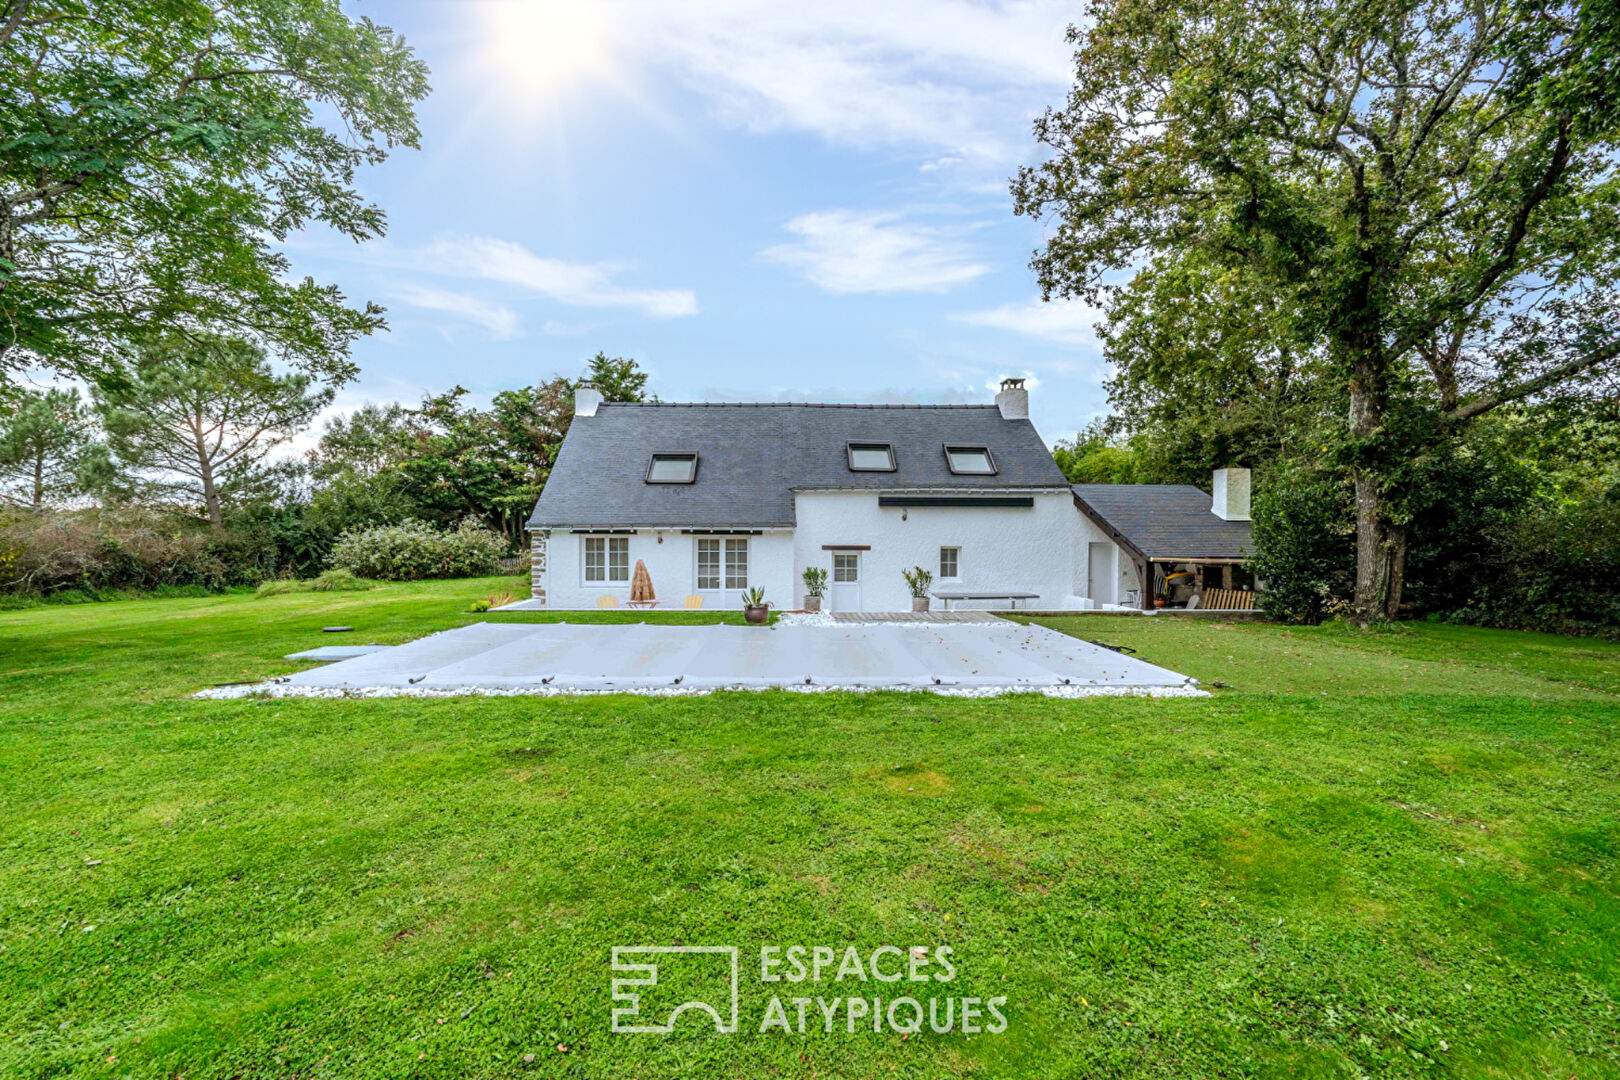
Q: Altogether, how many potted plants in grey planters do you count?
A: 2